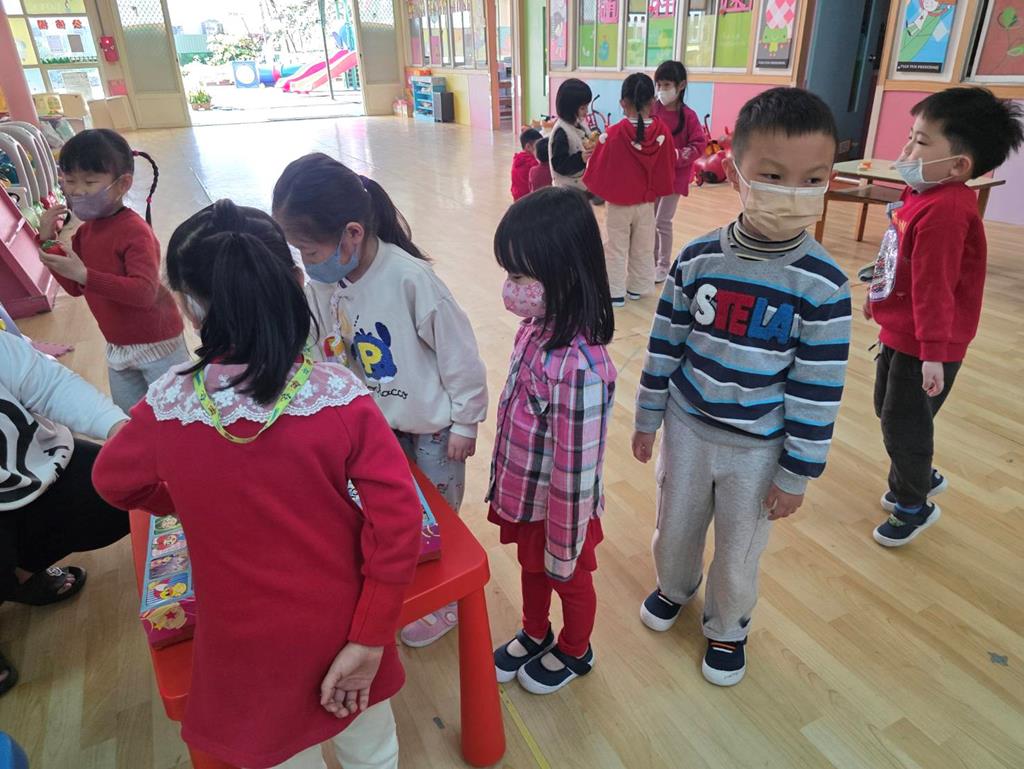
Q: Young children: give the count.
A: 11